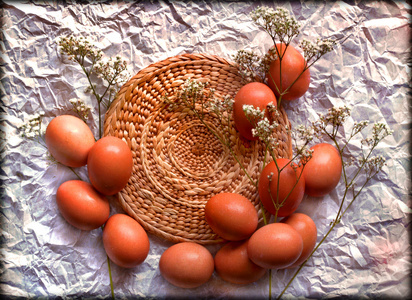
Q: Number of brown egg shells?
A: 13